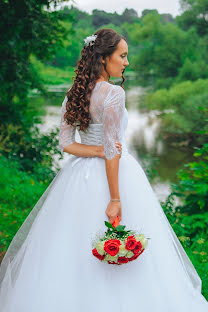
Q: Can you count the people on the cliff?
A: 0